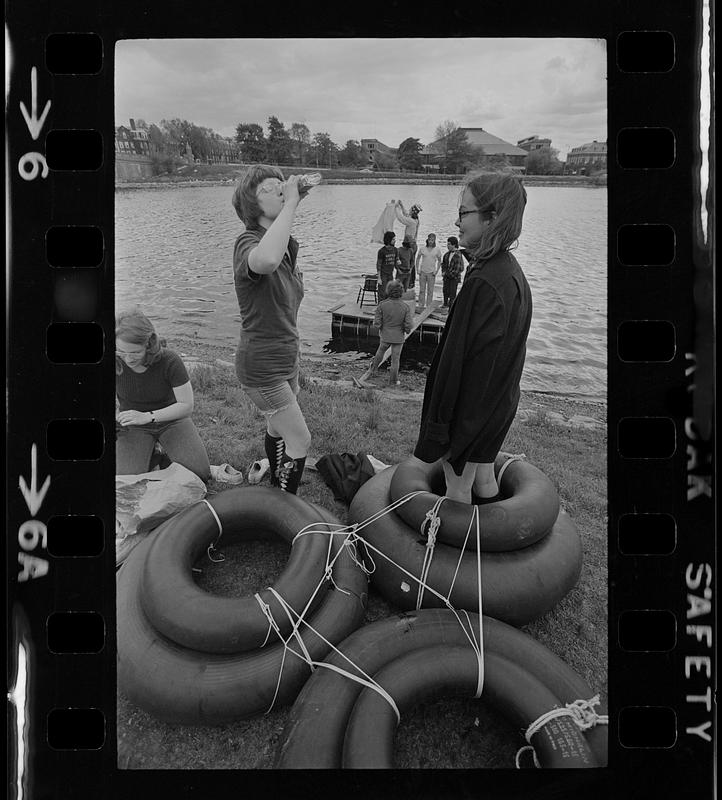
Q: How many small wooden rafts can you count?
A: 1